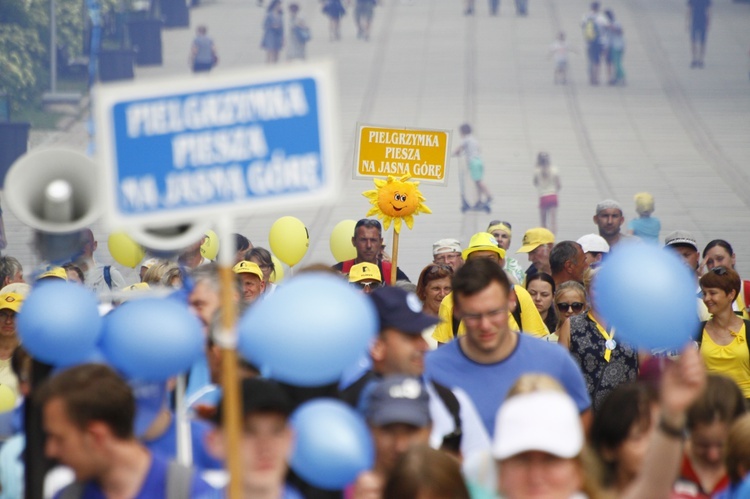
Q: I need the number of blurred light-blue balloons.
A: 5